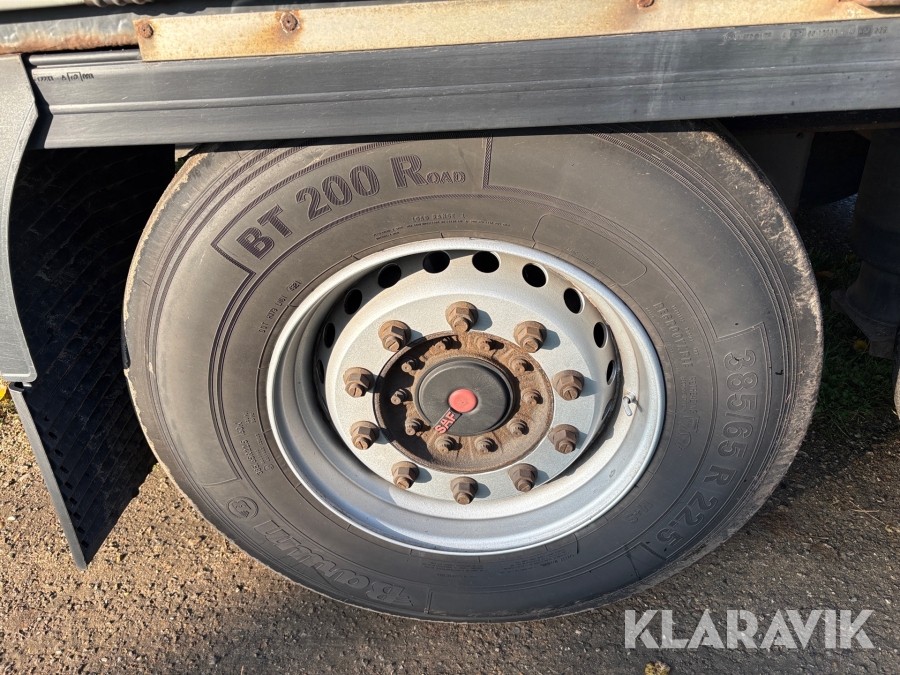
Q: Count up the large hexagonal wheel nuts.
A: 10